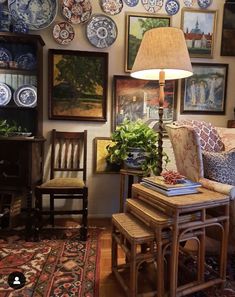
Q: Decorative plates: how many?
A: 14